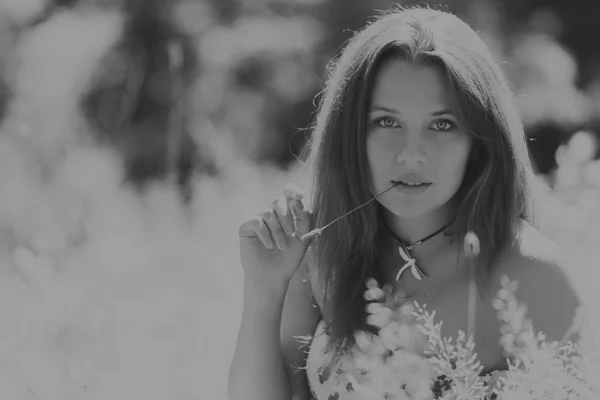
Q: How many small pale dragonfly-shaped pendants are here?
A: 1